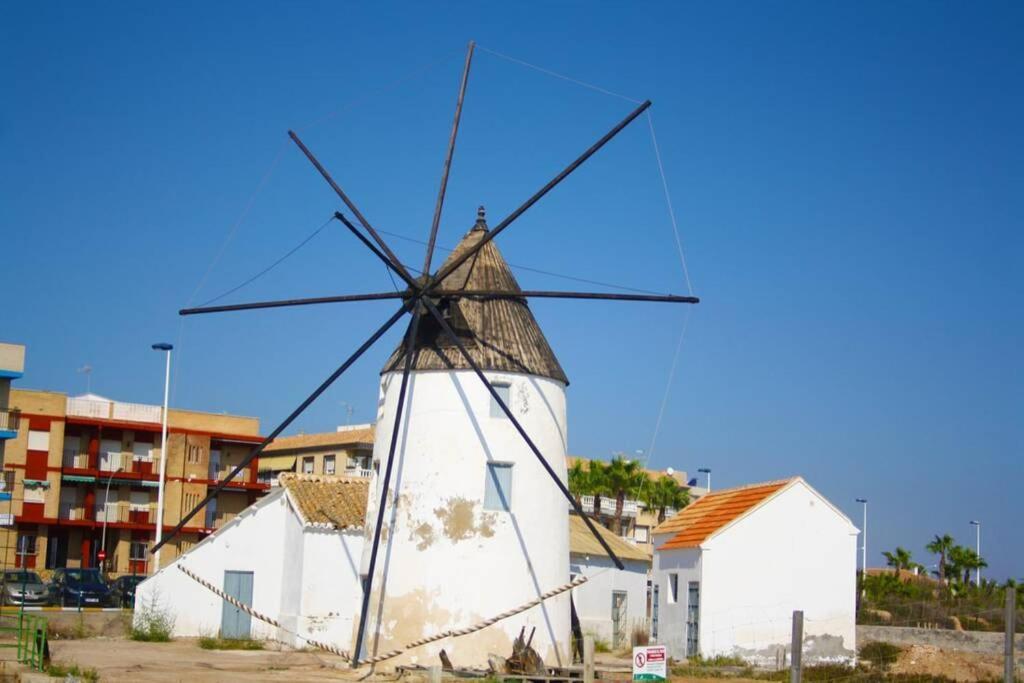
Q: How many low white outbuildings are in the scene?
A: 3